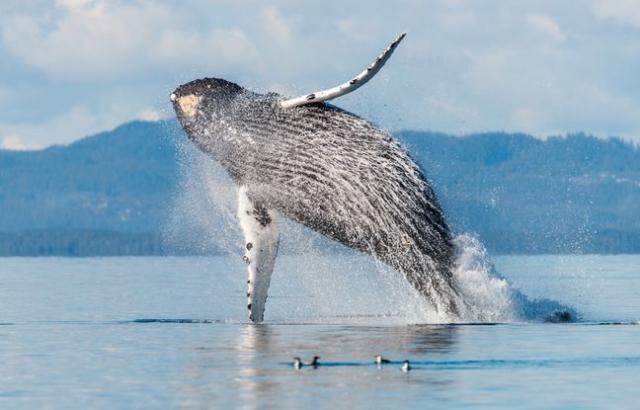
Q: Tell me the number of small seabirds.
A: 4